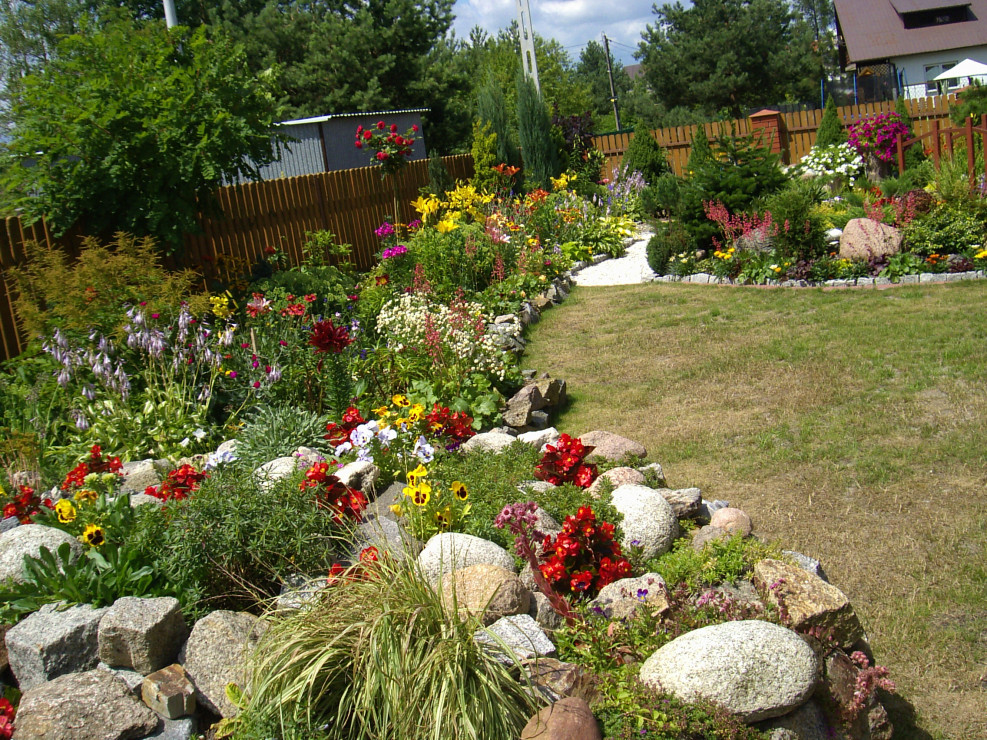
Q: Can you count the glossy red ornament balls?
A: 0